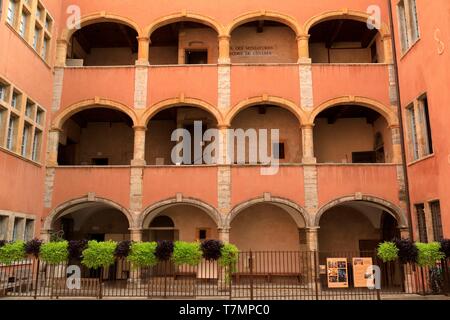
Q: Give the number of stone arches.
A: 12